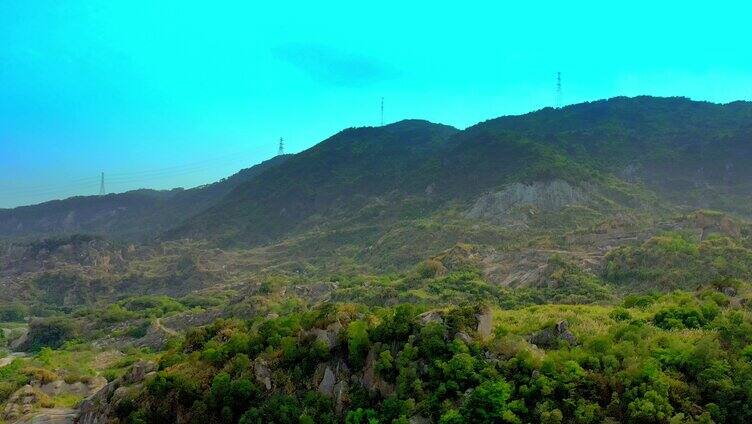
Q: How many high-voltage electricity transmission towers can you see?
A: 4